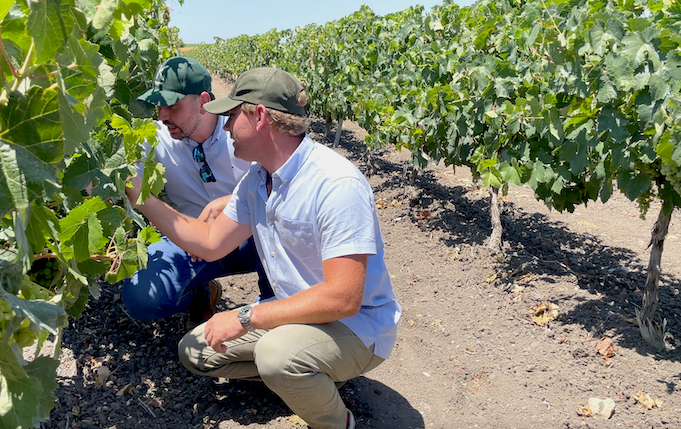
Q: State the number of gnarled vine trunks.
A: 2